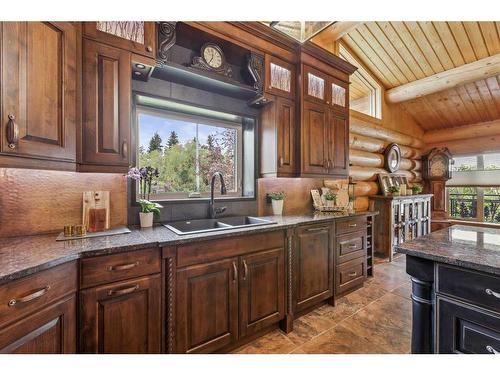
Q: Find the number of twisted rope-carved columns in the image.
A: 2